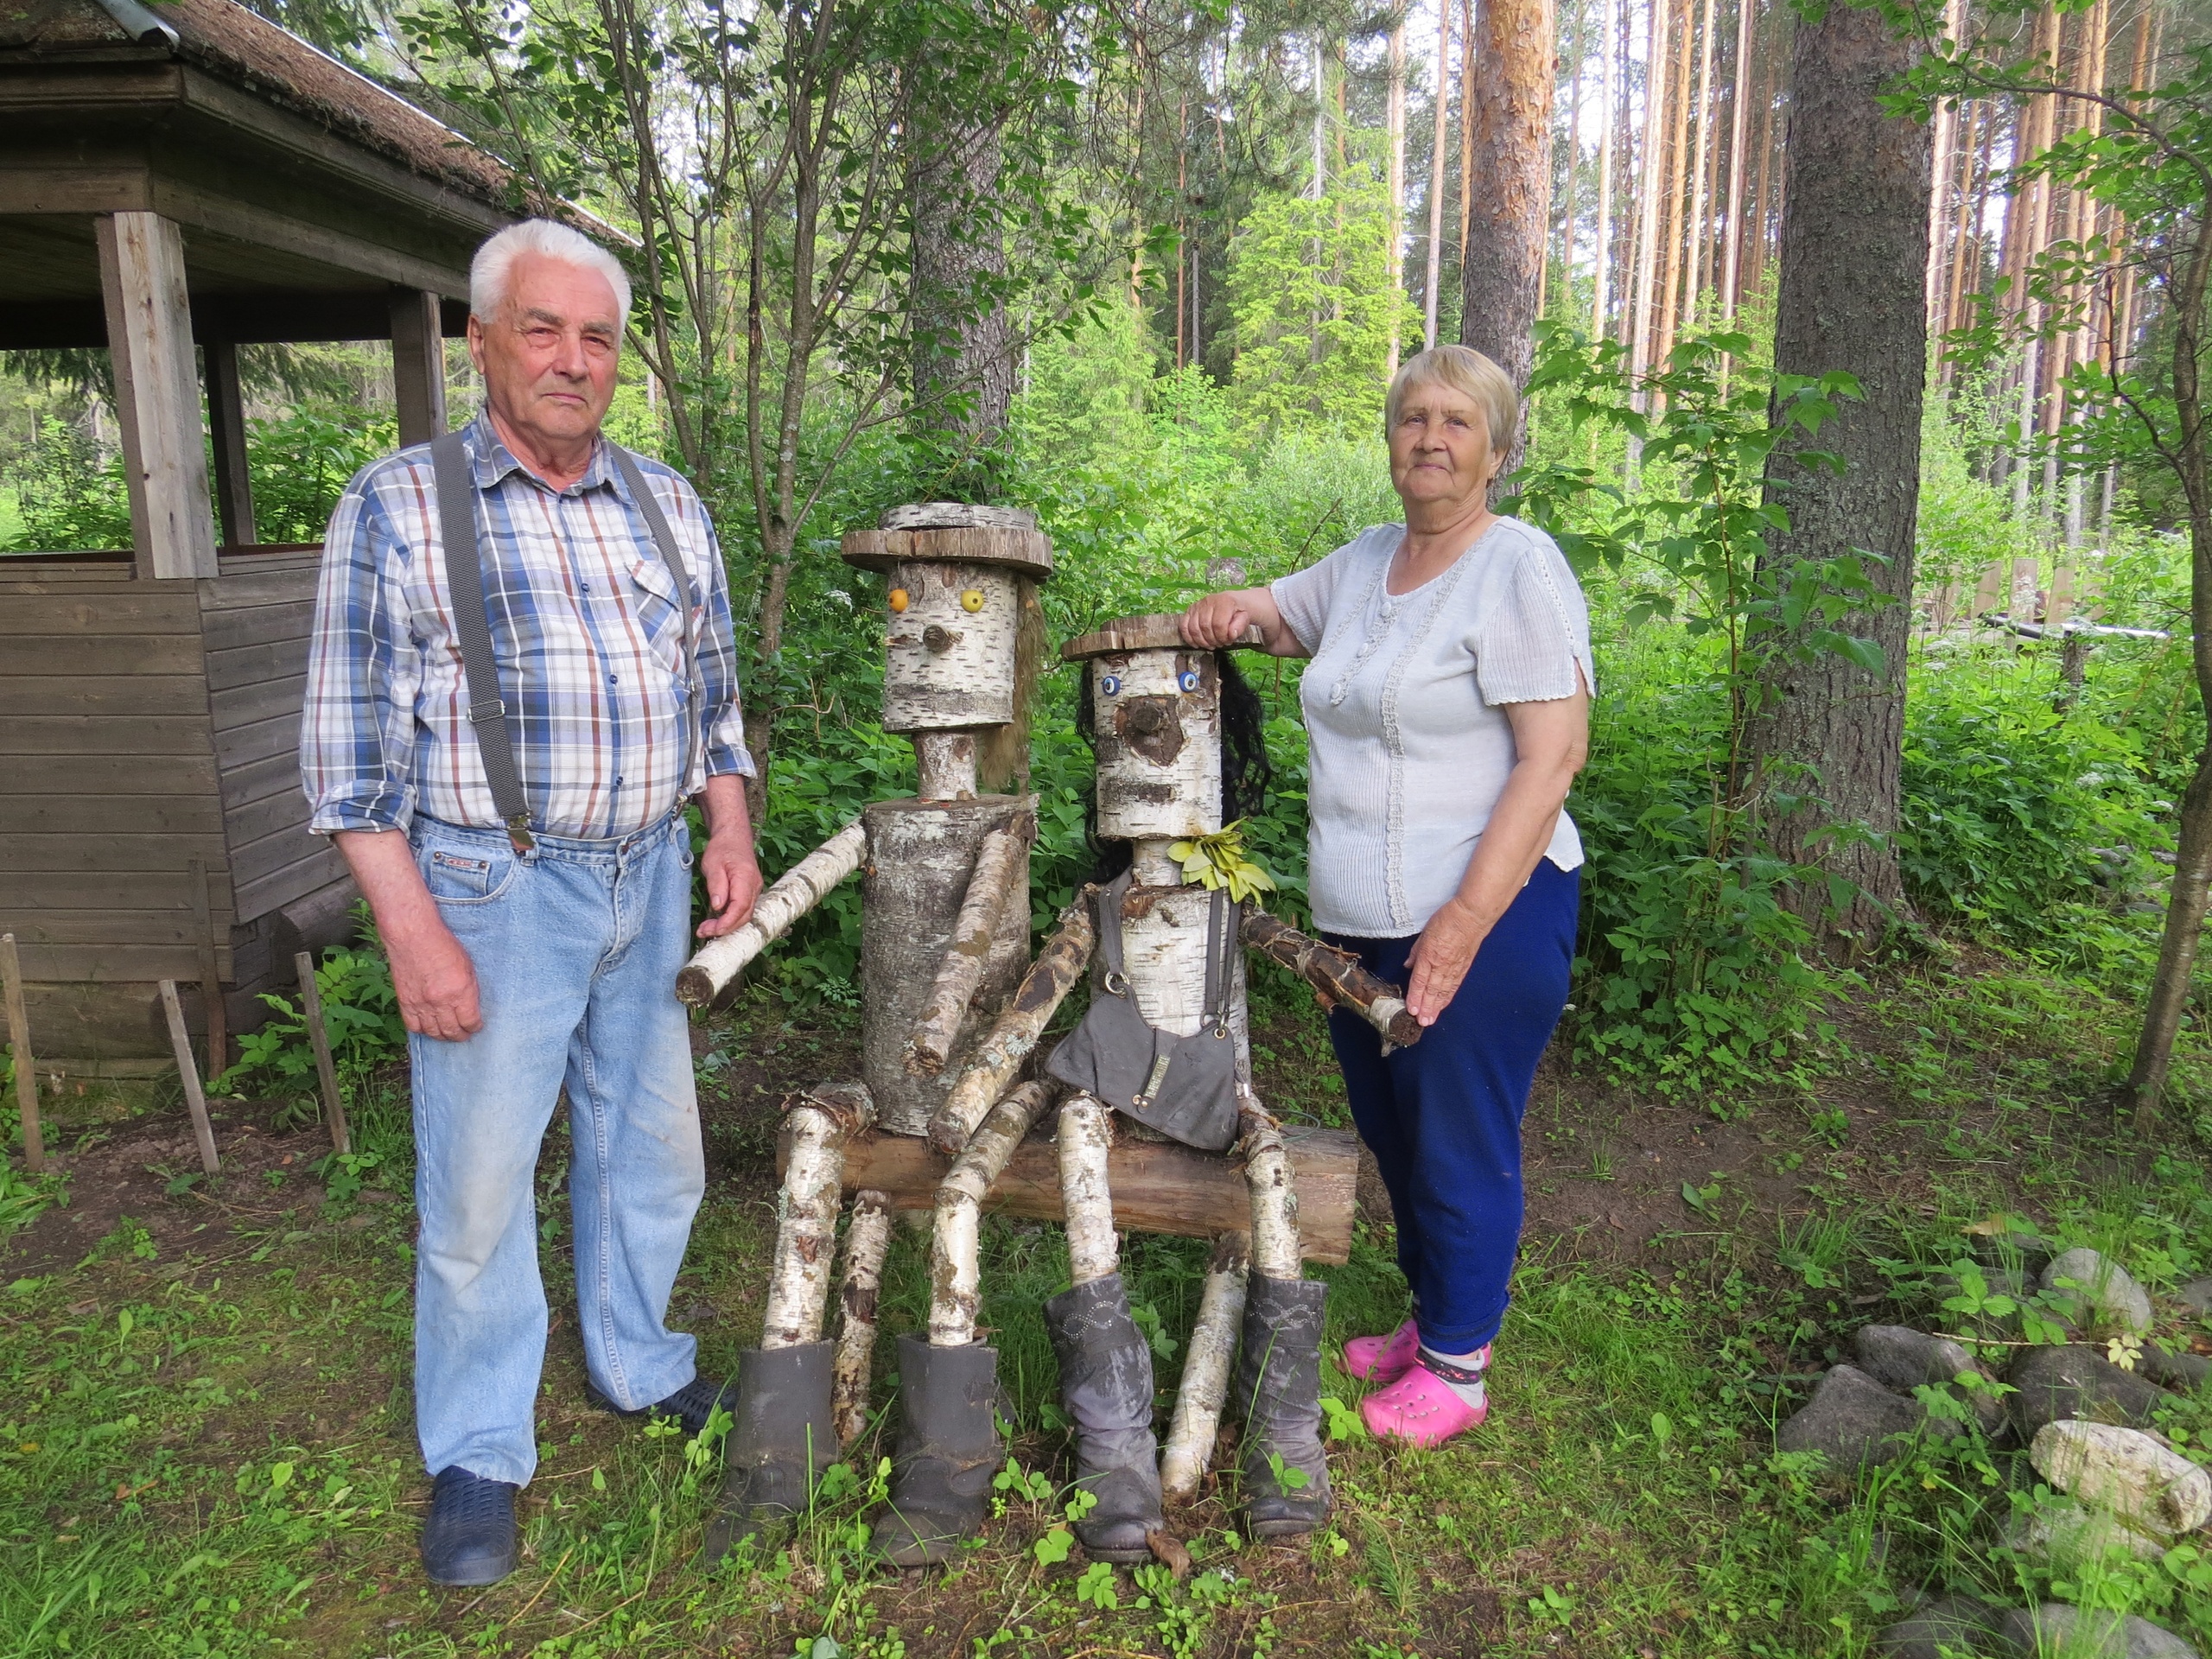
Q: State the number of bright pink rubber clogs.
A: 2